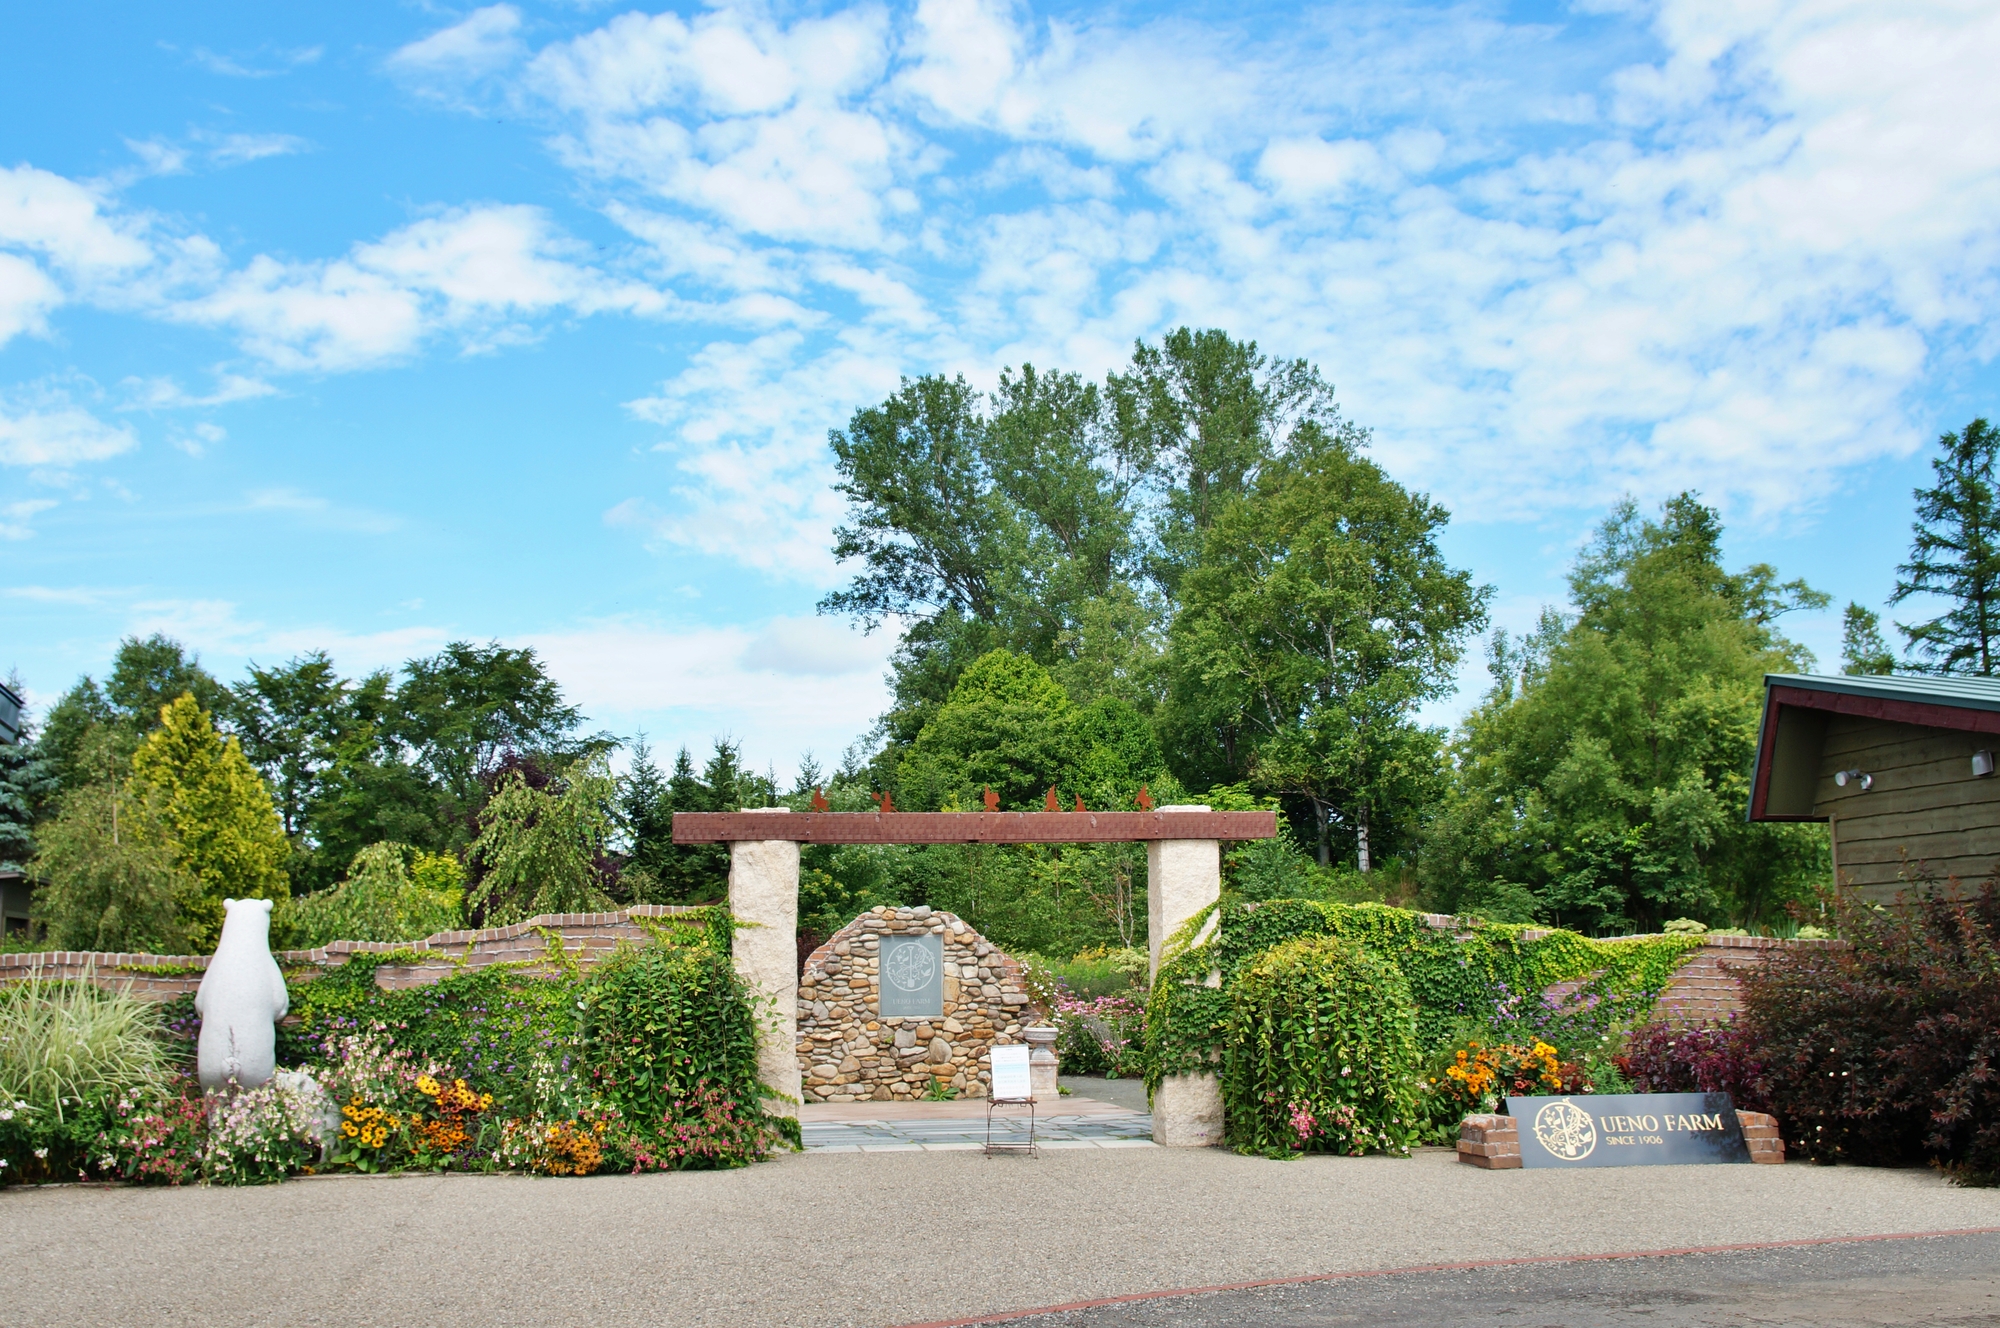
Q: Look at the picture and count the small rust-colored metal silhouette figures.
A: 6